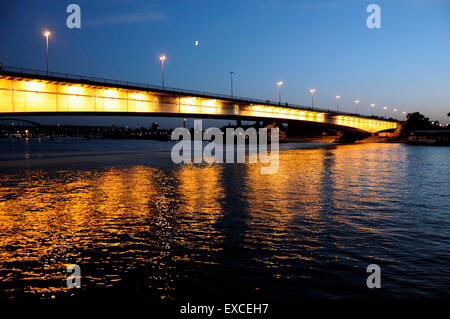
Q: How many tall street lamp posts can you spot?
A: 11